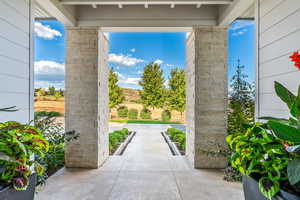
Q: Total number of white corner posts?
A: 2